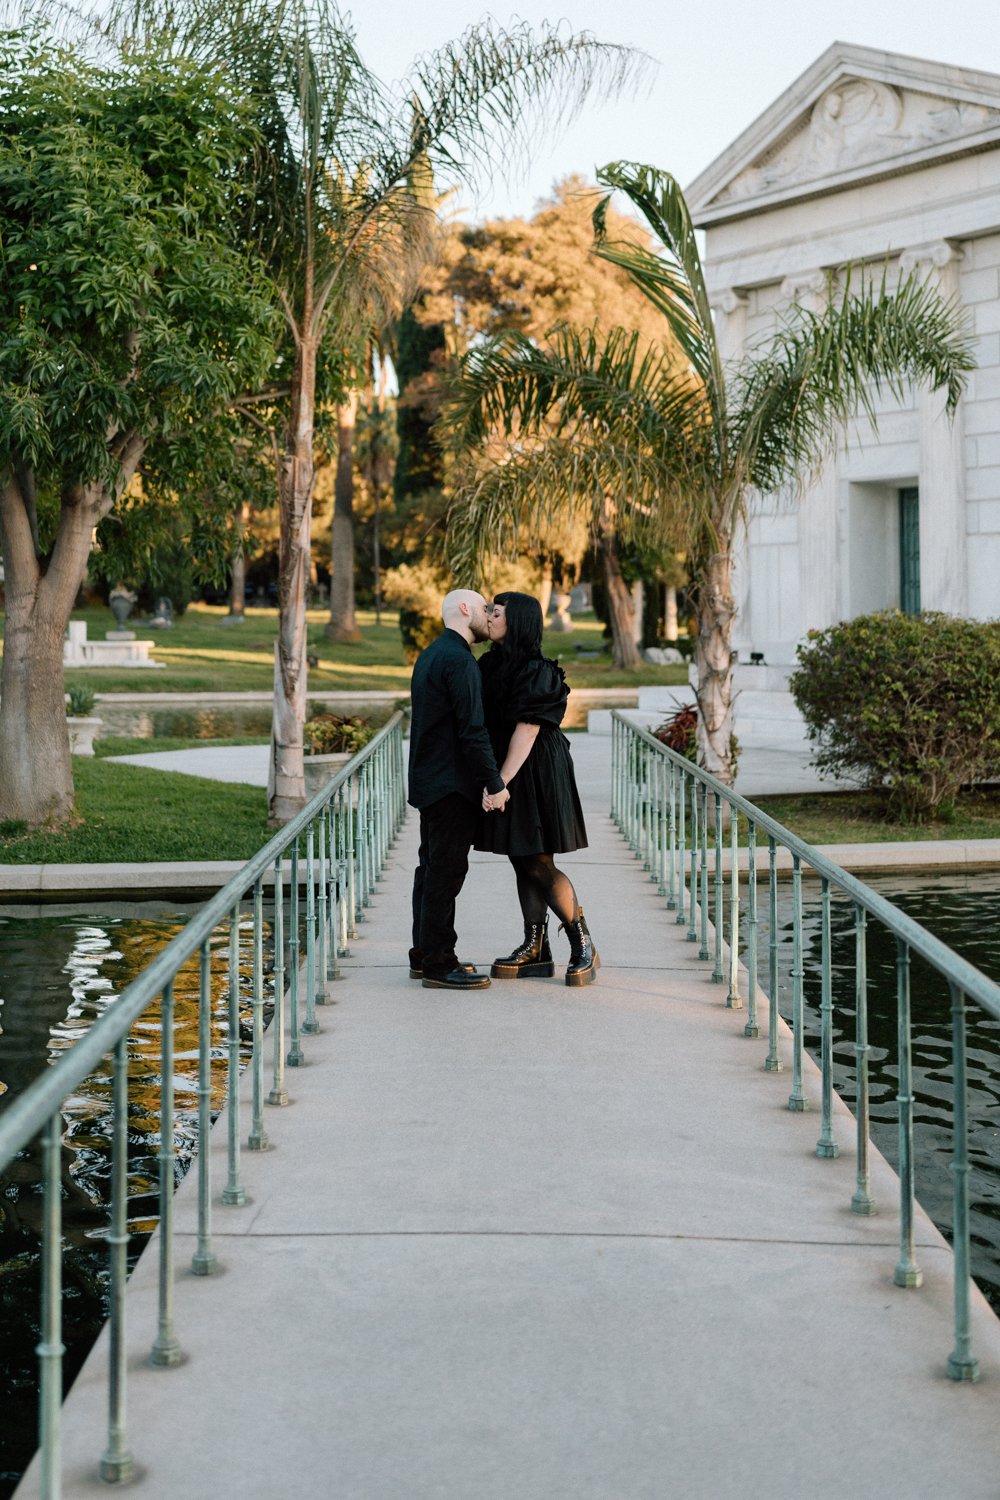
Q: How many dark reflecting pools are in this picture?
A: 2